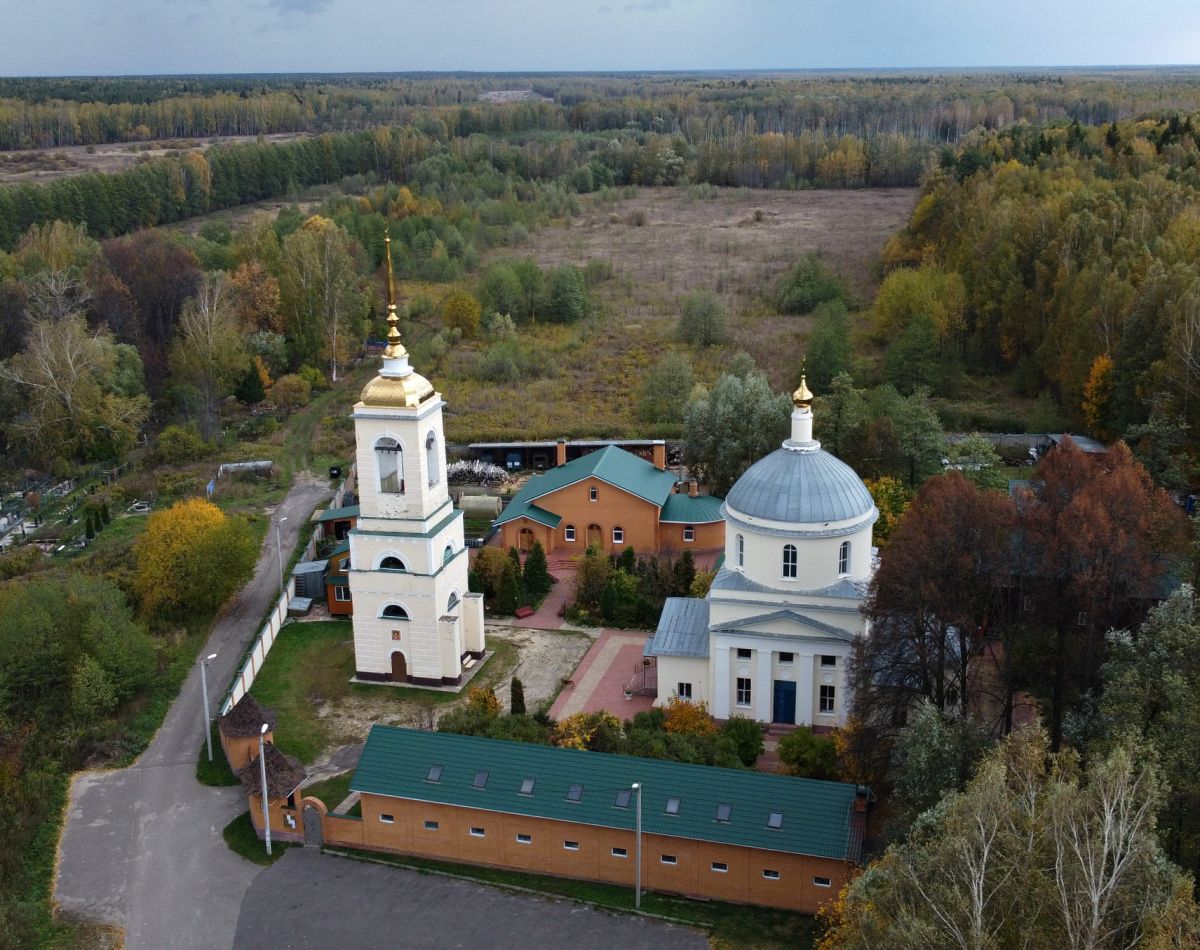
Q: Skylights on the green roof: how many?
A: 8